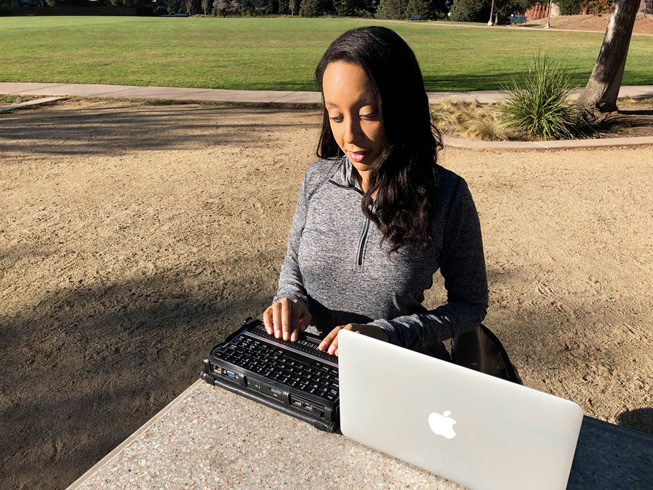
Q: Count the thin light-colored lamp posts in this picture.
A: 2